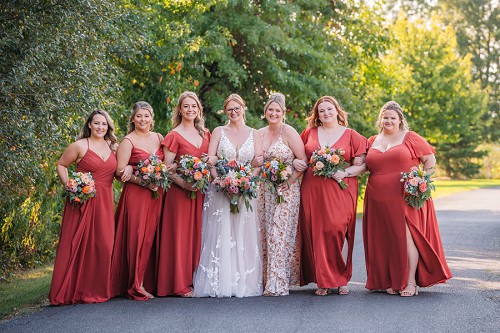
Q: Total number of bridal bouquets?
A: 7